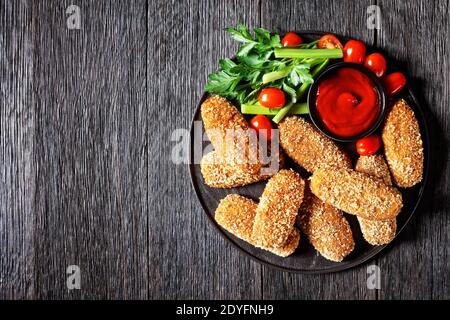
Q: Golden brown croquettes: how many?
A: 9